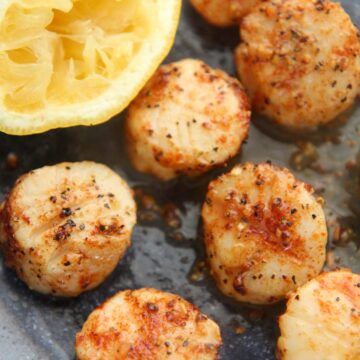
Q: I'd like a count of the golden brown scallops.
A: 7